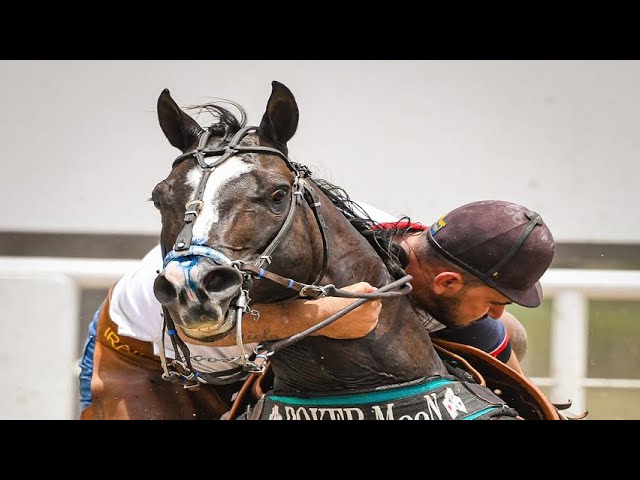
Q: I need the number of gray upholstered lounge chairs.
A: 0